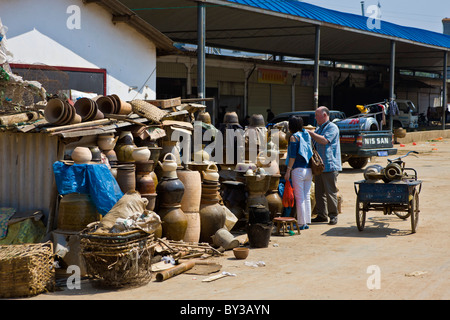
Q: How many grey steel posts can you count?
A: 4